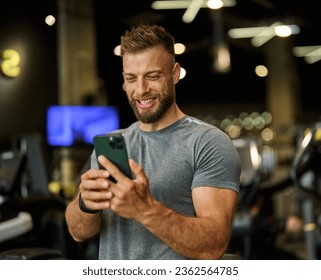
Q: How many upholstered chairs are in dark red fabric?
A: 0